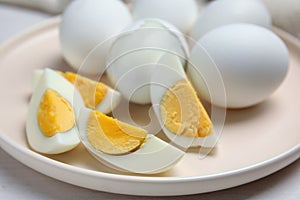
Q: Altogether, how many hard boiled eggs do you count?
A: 6